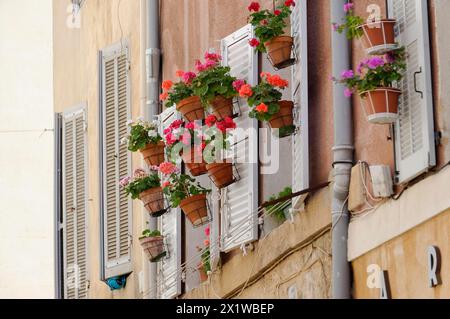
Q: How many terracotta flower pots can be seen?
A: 12